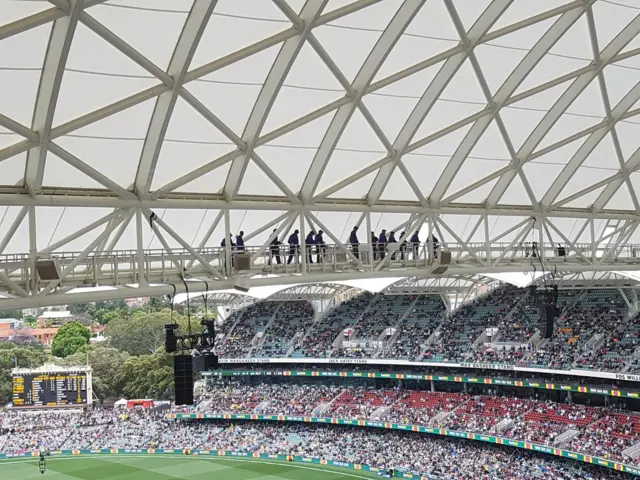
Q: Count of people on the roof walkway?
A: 13